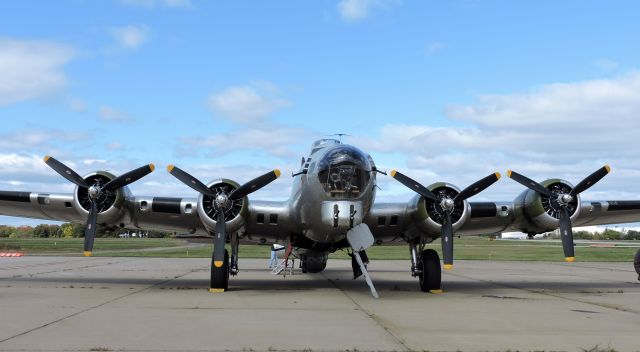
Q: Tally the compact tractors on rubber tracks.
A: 0